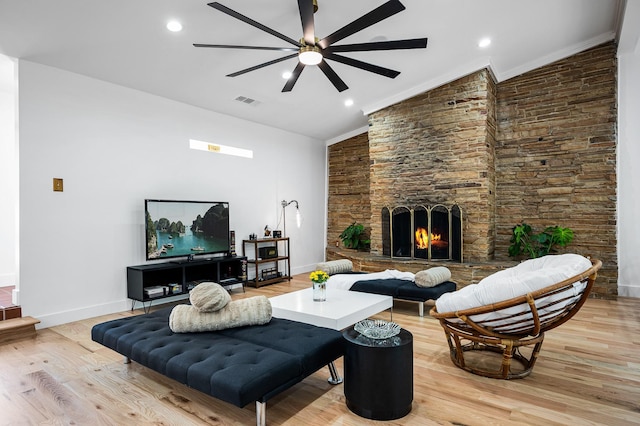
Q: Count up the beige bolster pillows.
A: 4